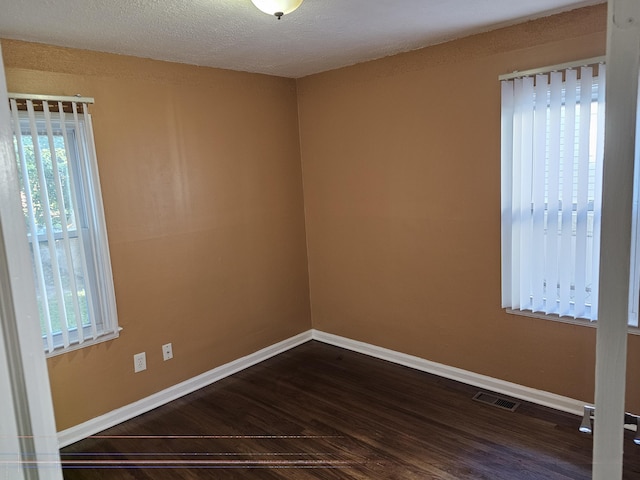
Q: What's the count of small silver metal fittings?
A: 2